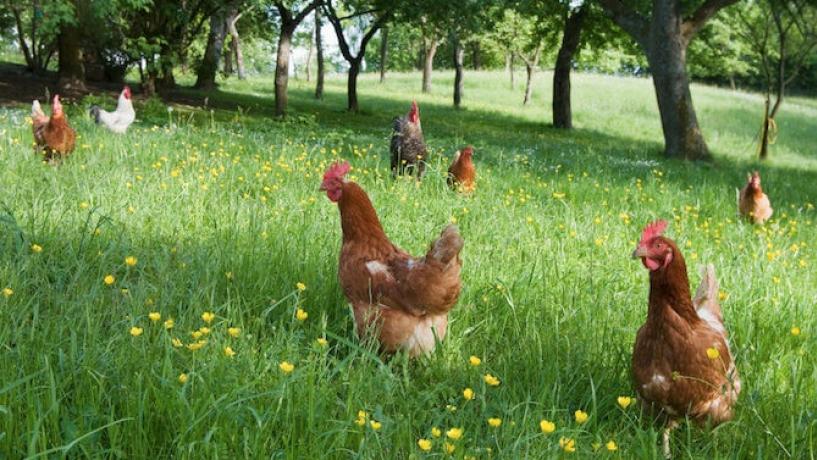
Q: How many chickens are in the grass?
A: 7